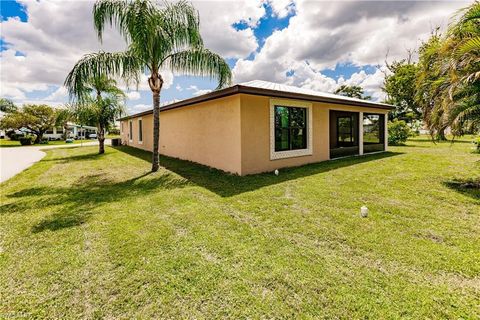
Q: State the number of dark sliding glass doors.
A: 2